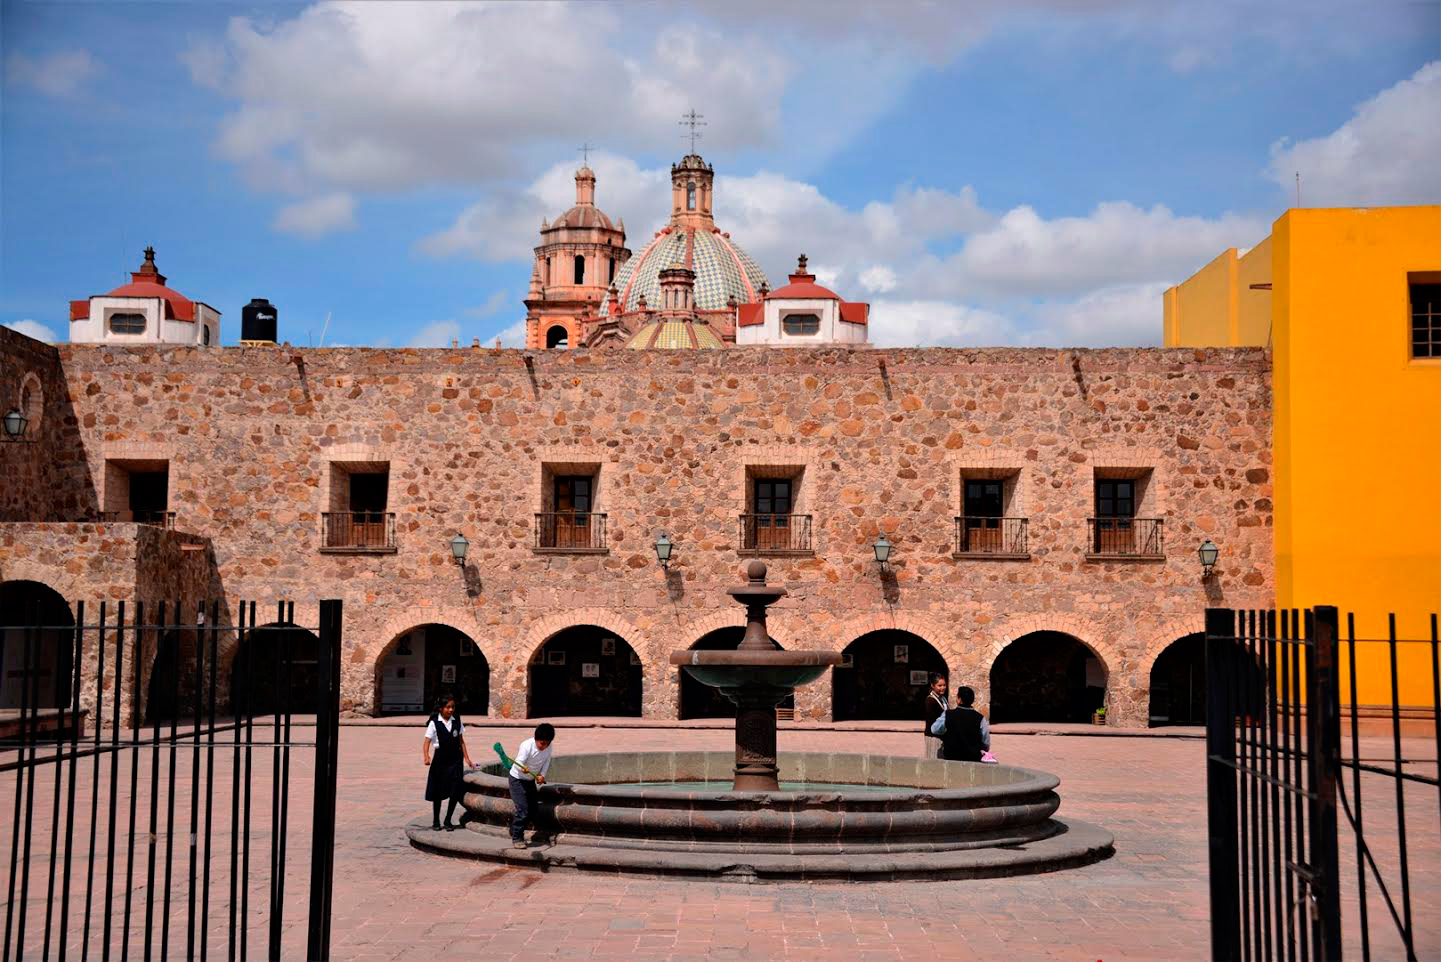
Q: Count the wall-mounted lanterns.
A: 5